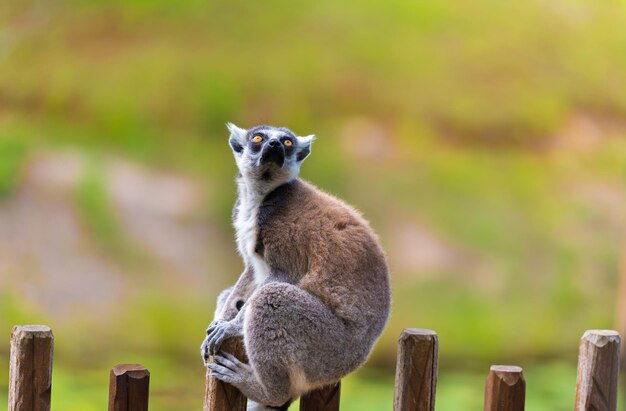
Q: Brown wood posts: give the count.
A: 7